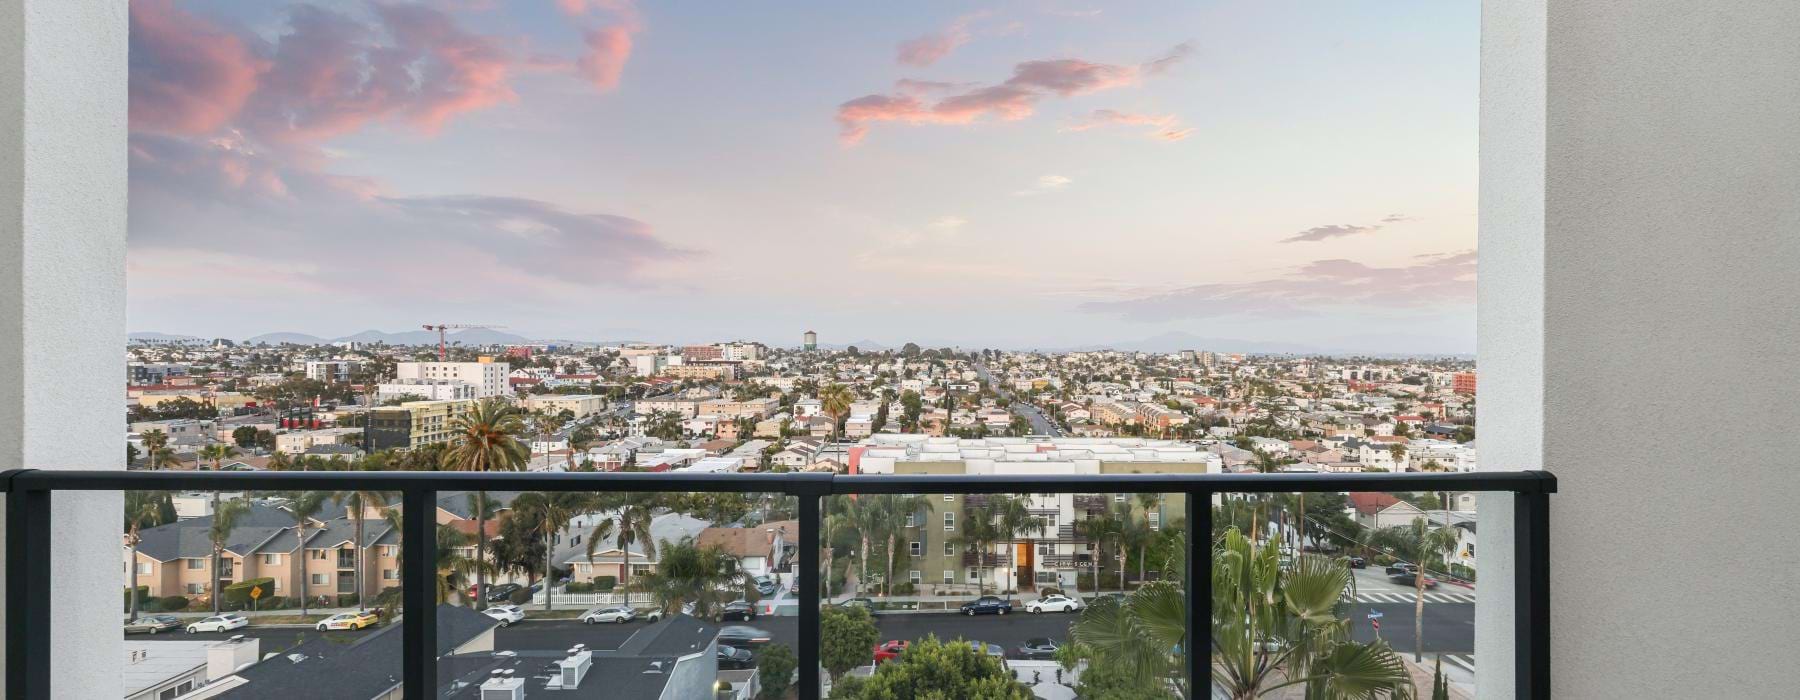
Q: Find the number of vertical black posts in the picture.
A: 5